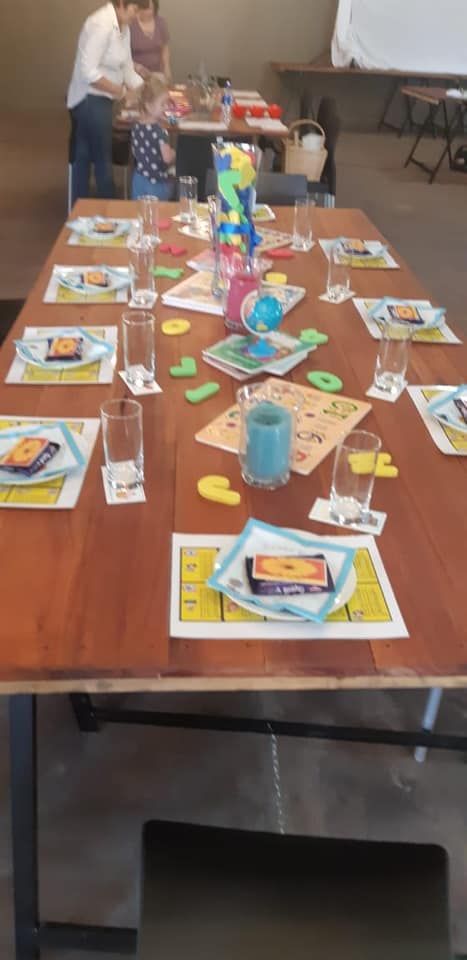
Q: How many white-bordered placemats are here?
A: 9